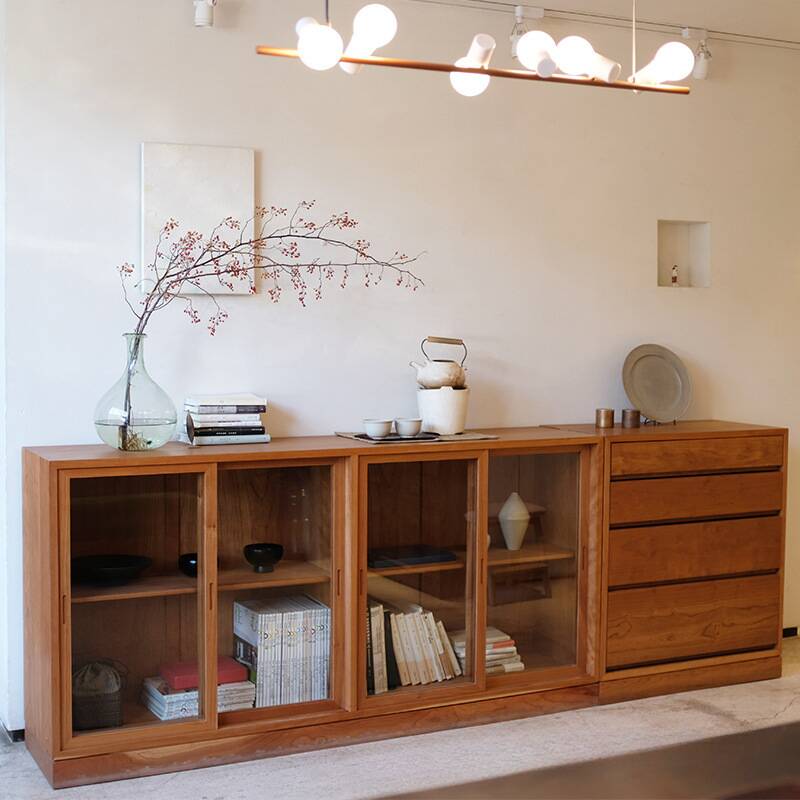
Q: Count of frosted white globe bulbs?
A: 6